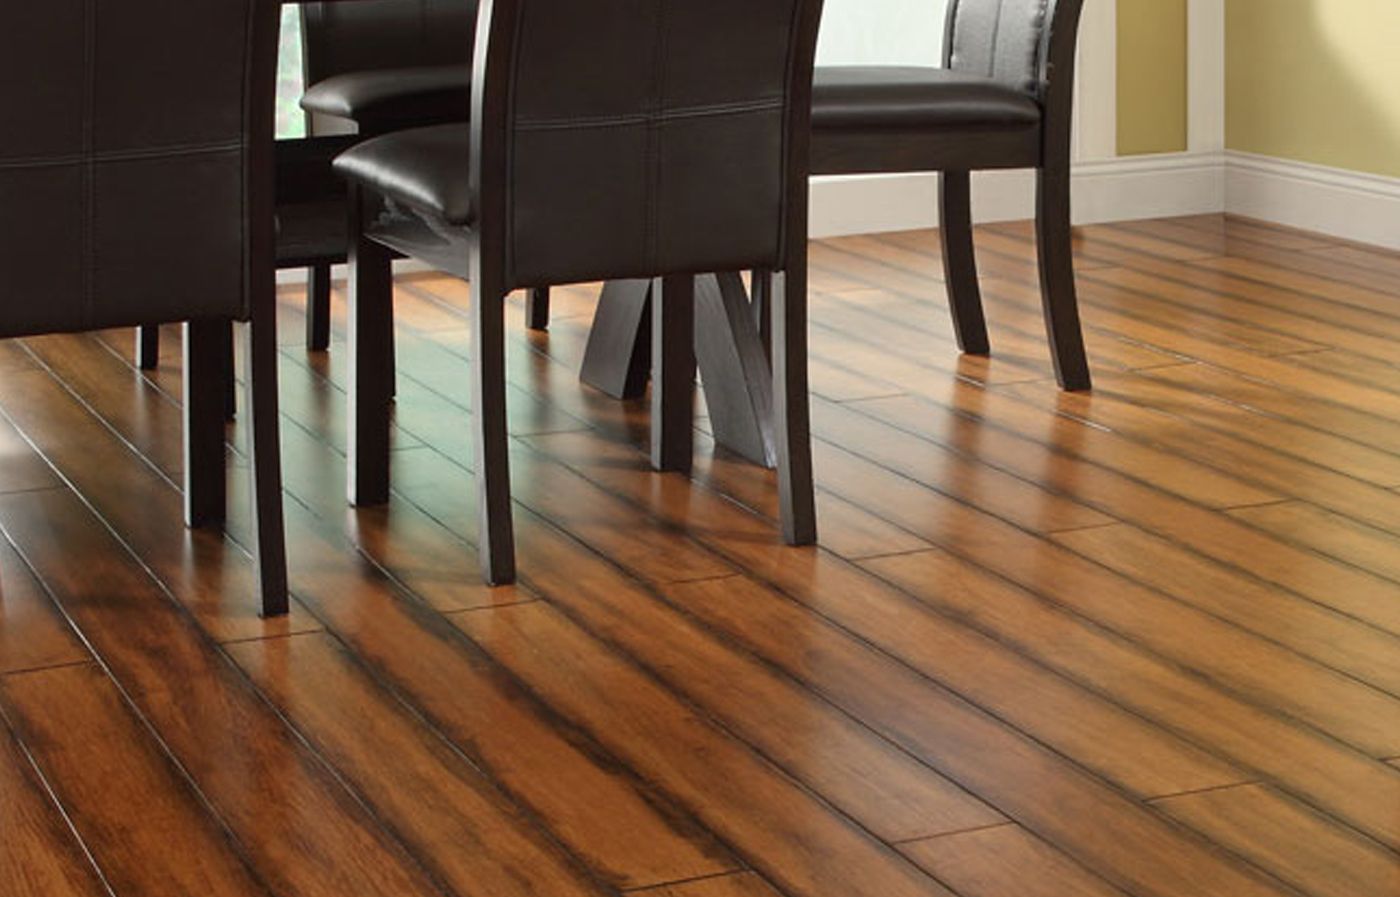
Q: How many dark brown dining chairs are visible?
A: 4